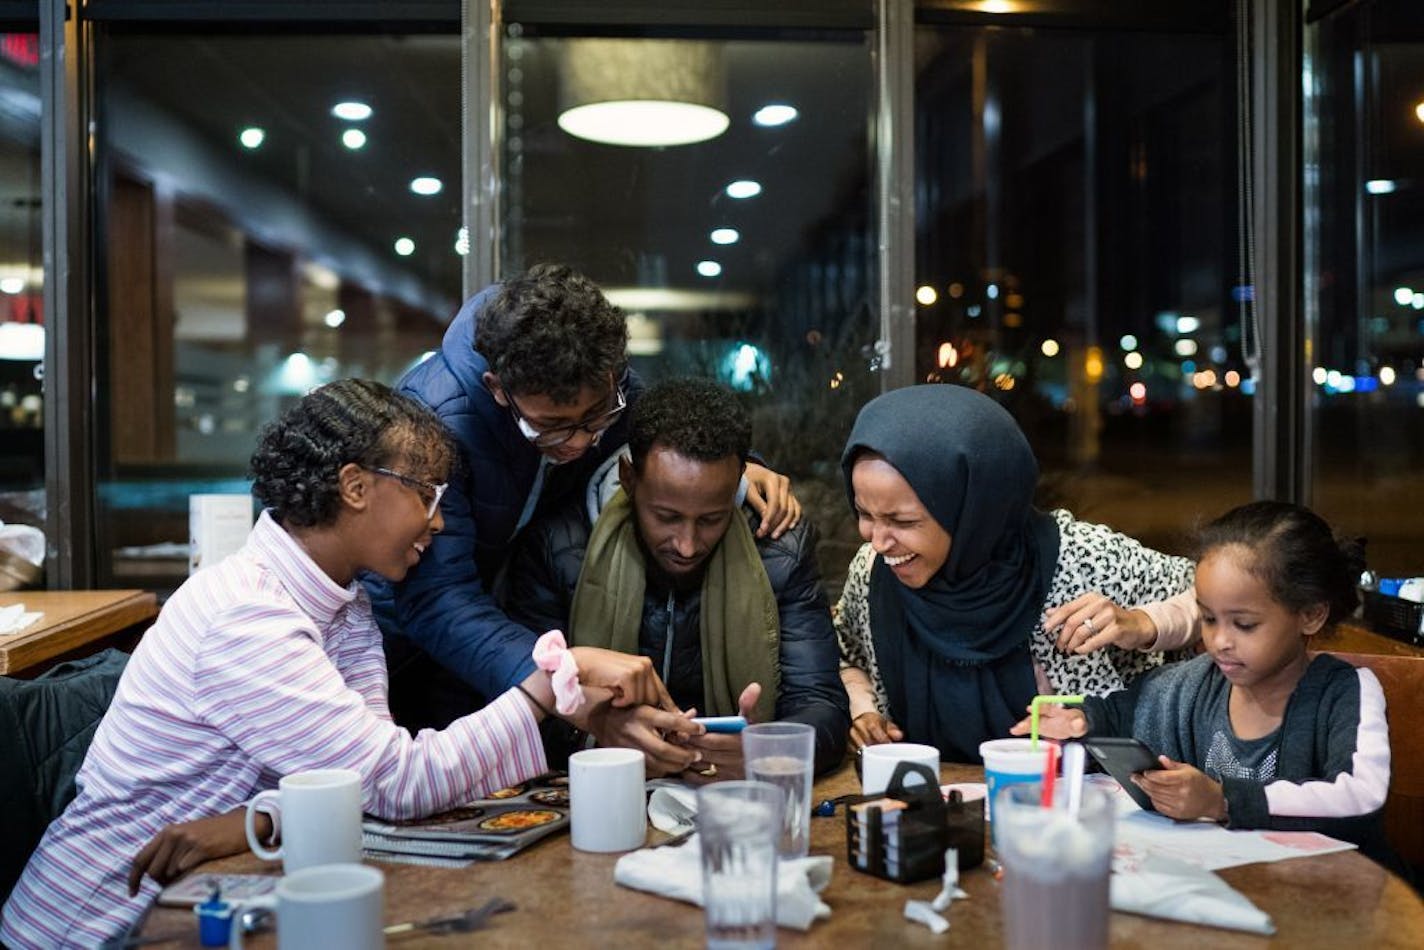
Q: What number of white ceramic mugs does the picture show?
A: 4